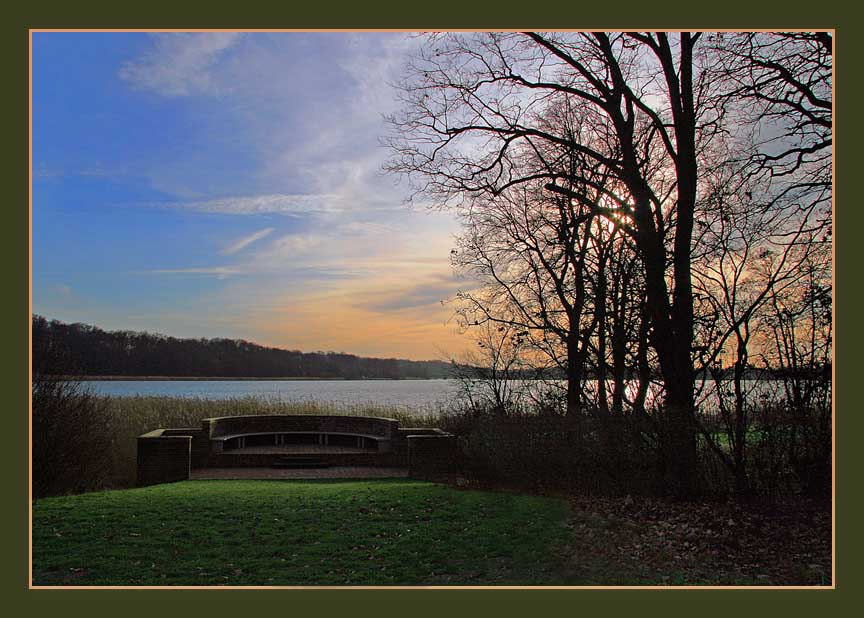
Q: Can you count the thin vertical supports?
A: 8